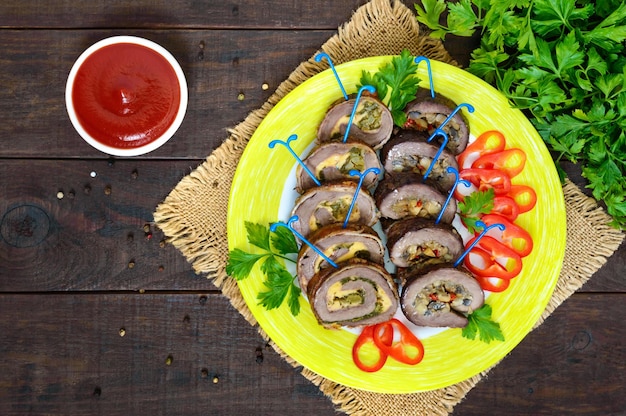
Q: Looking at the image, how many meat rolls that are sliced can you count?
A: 10